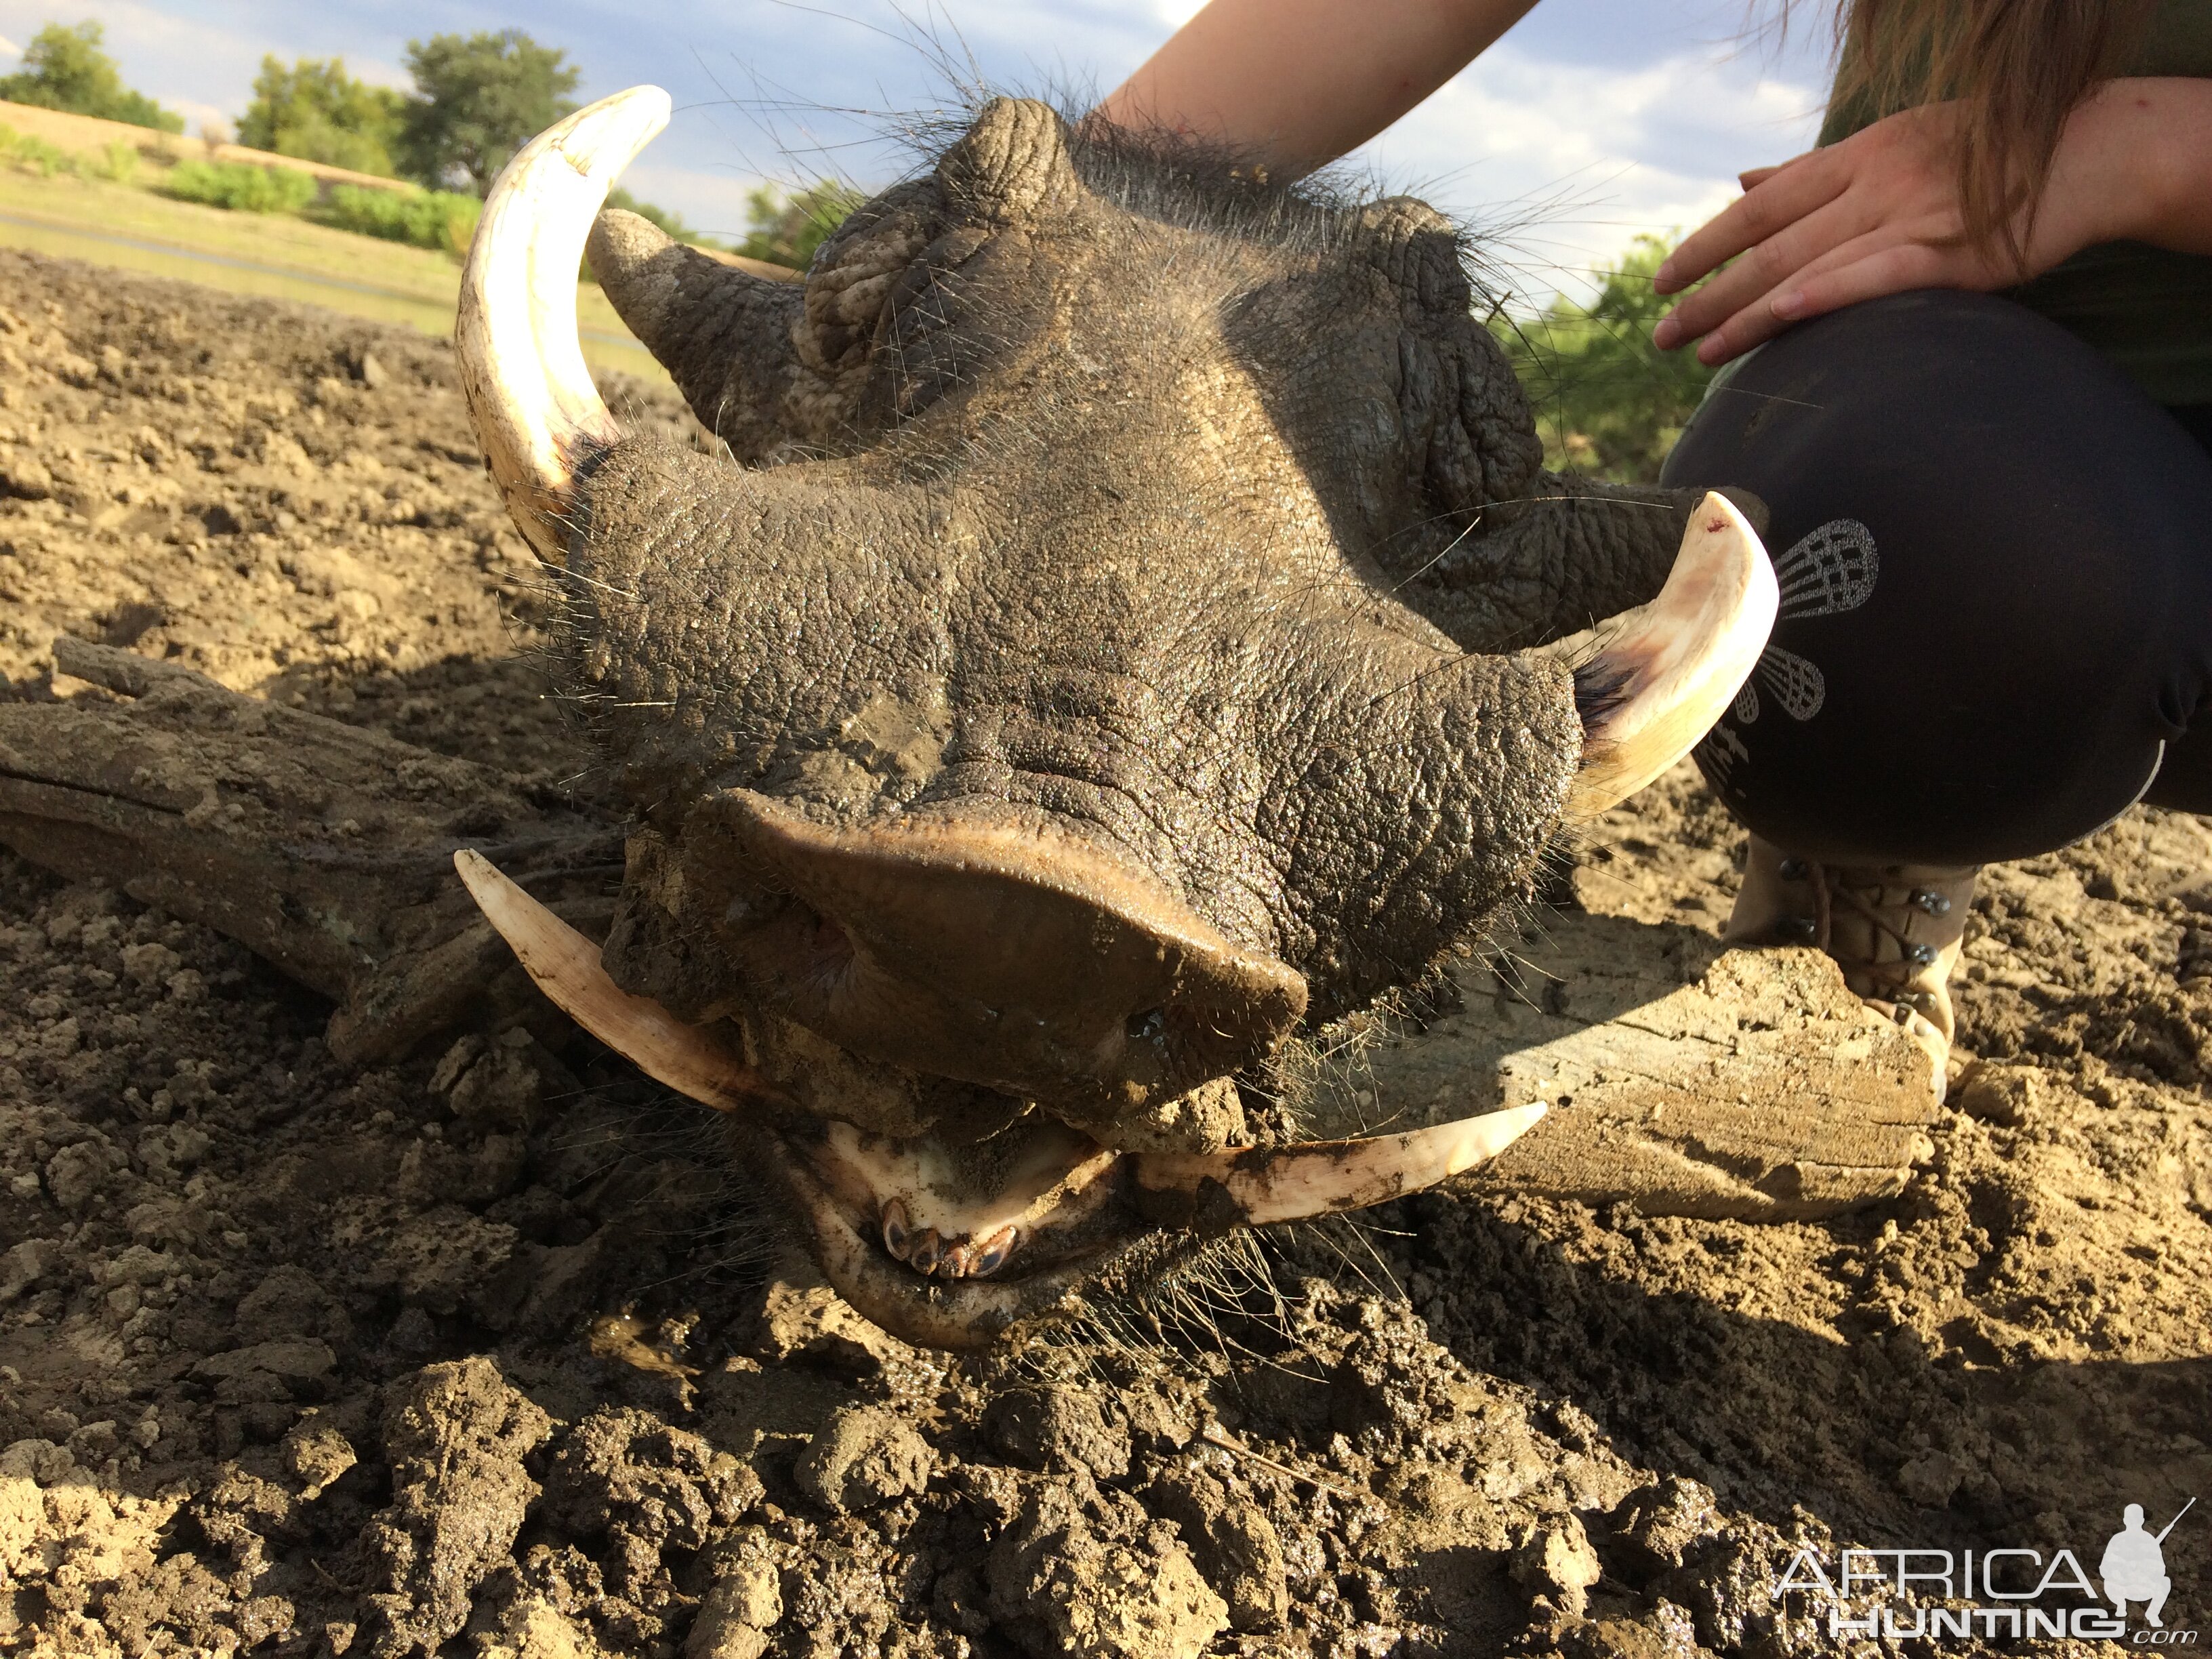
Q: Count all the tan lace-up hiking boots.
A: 1